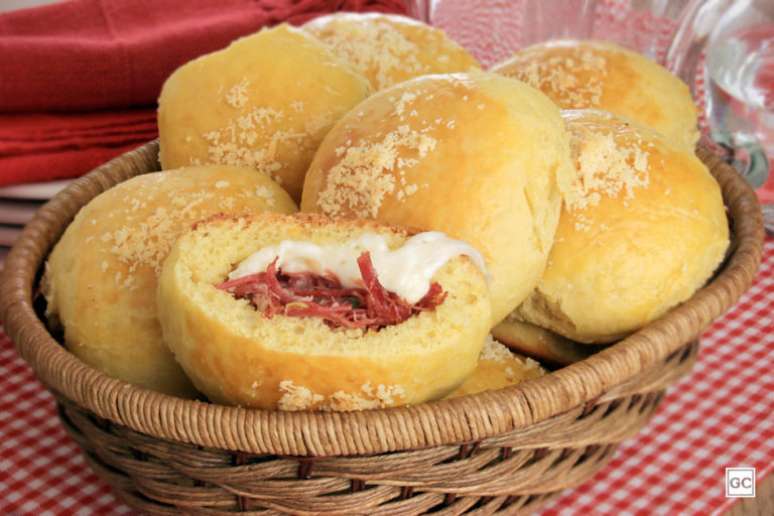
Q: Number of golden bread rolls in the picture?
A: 8